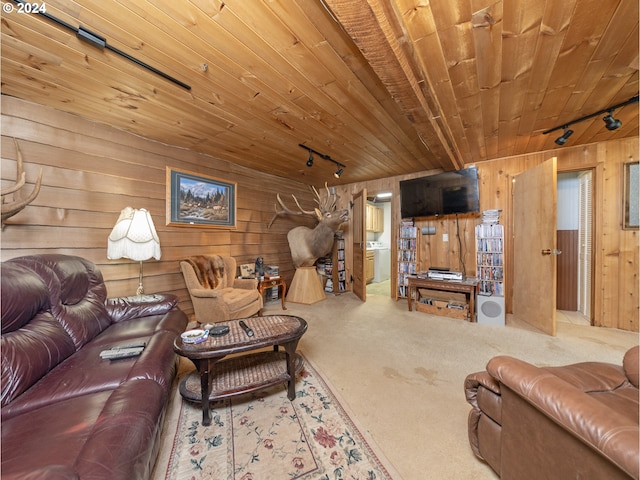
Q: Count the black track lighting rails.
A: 3